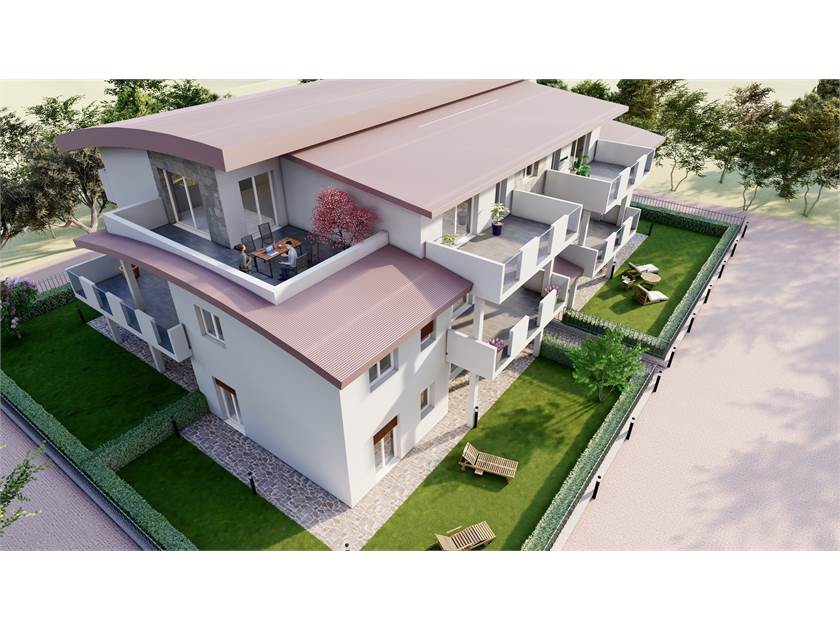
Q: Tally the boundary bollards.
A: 9